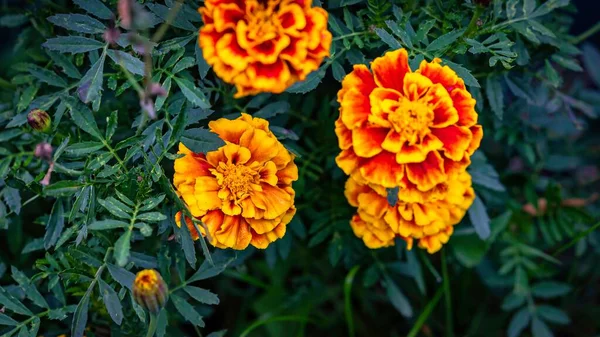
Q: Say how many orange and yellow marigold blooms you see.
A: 4